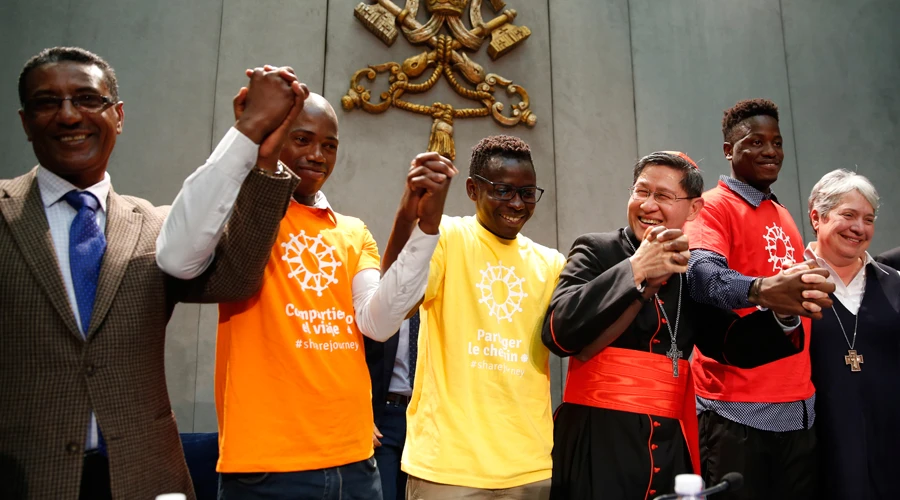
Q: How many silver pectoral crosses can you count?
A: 1